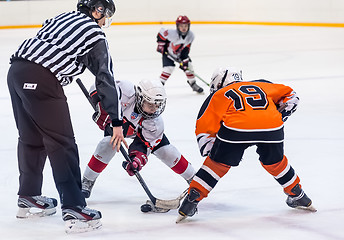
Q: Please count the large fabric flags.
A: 0